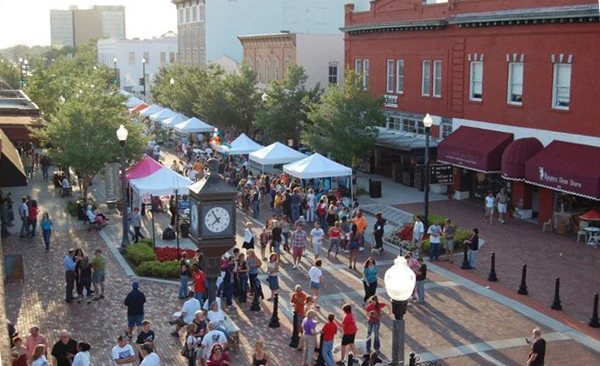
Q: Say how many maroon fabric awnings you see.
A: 3